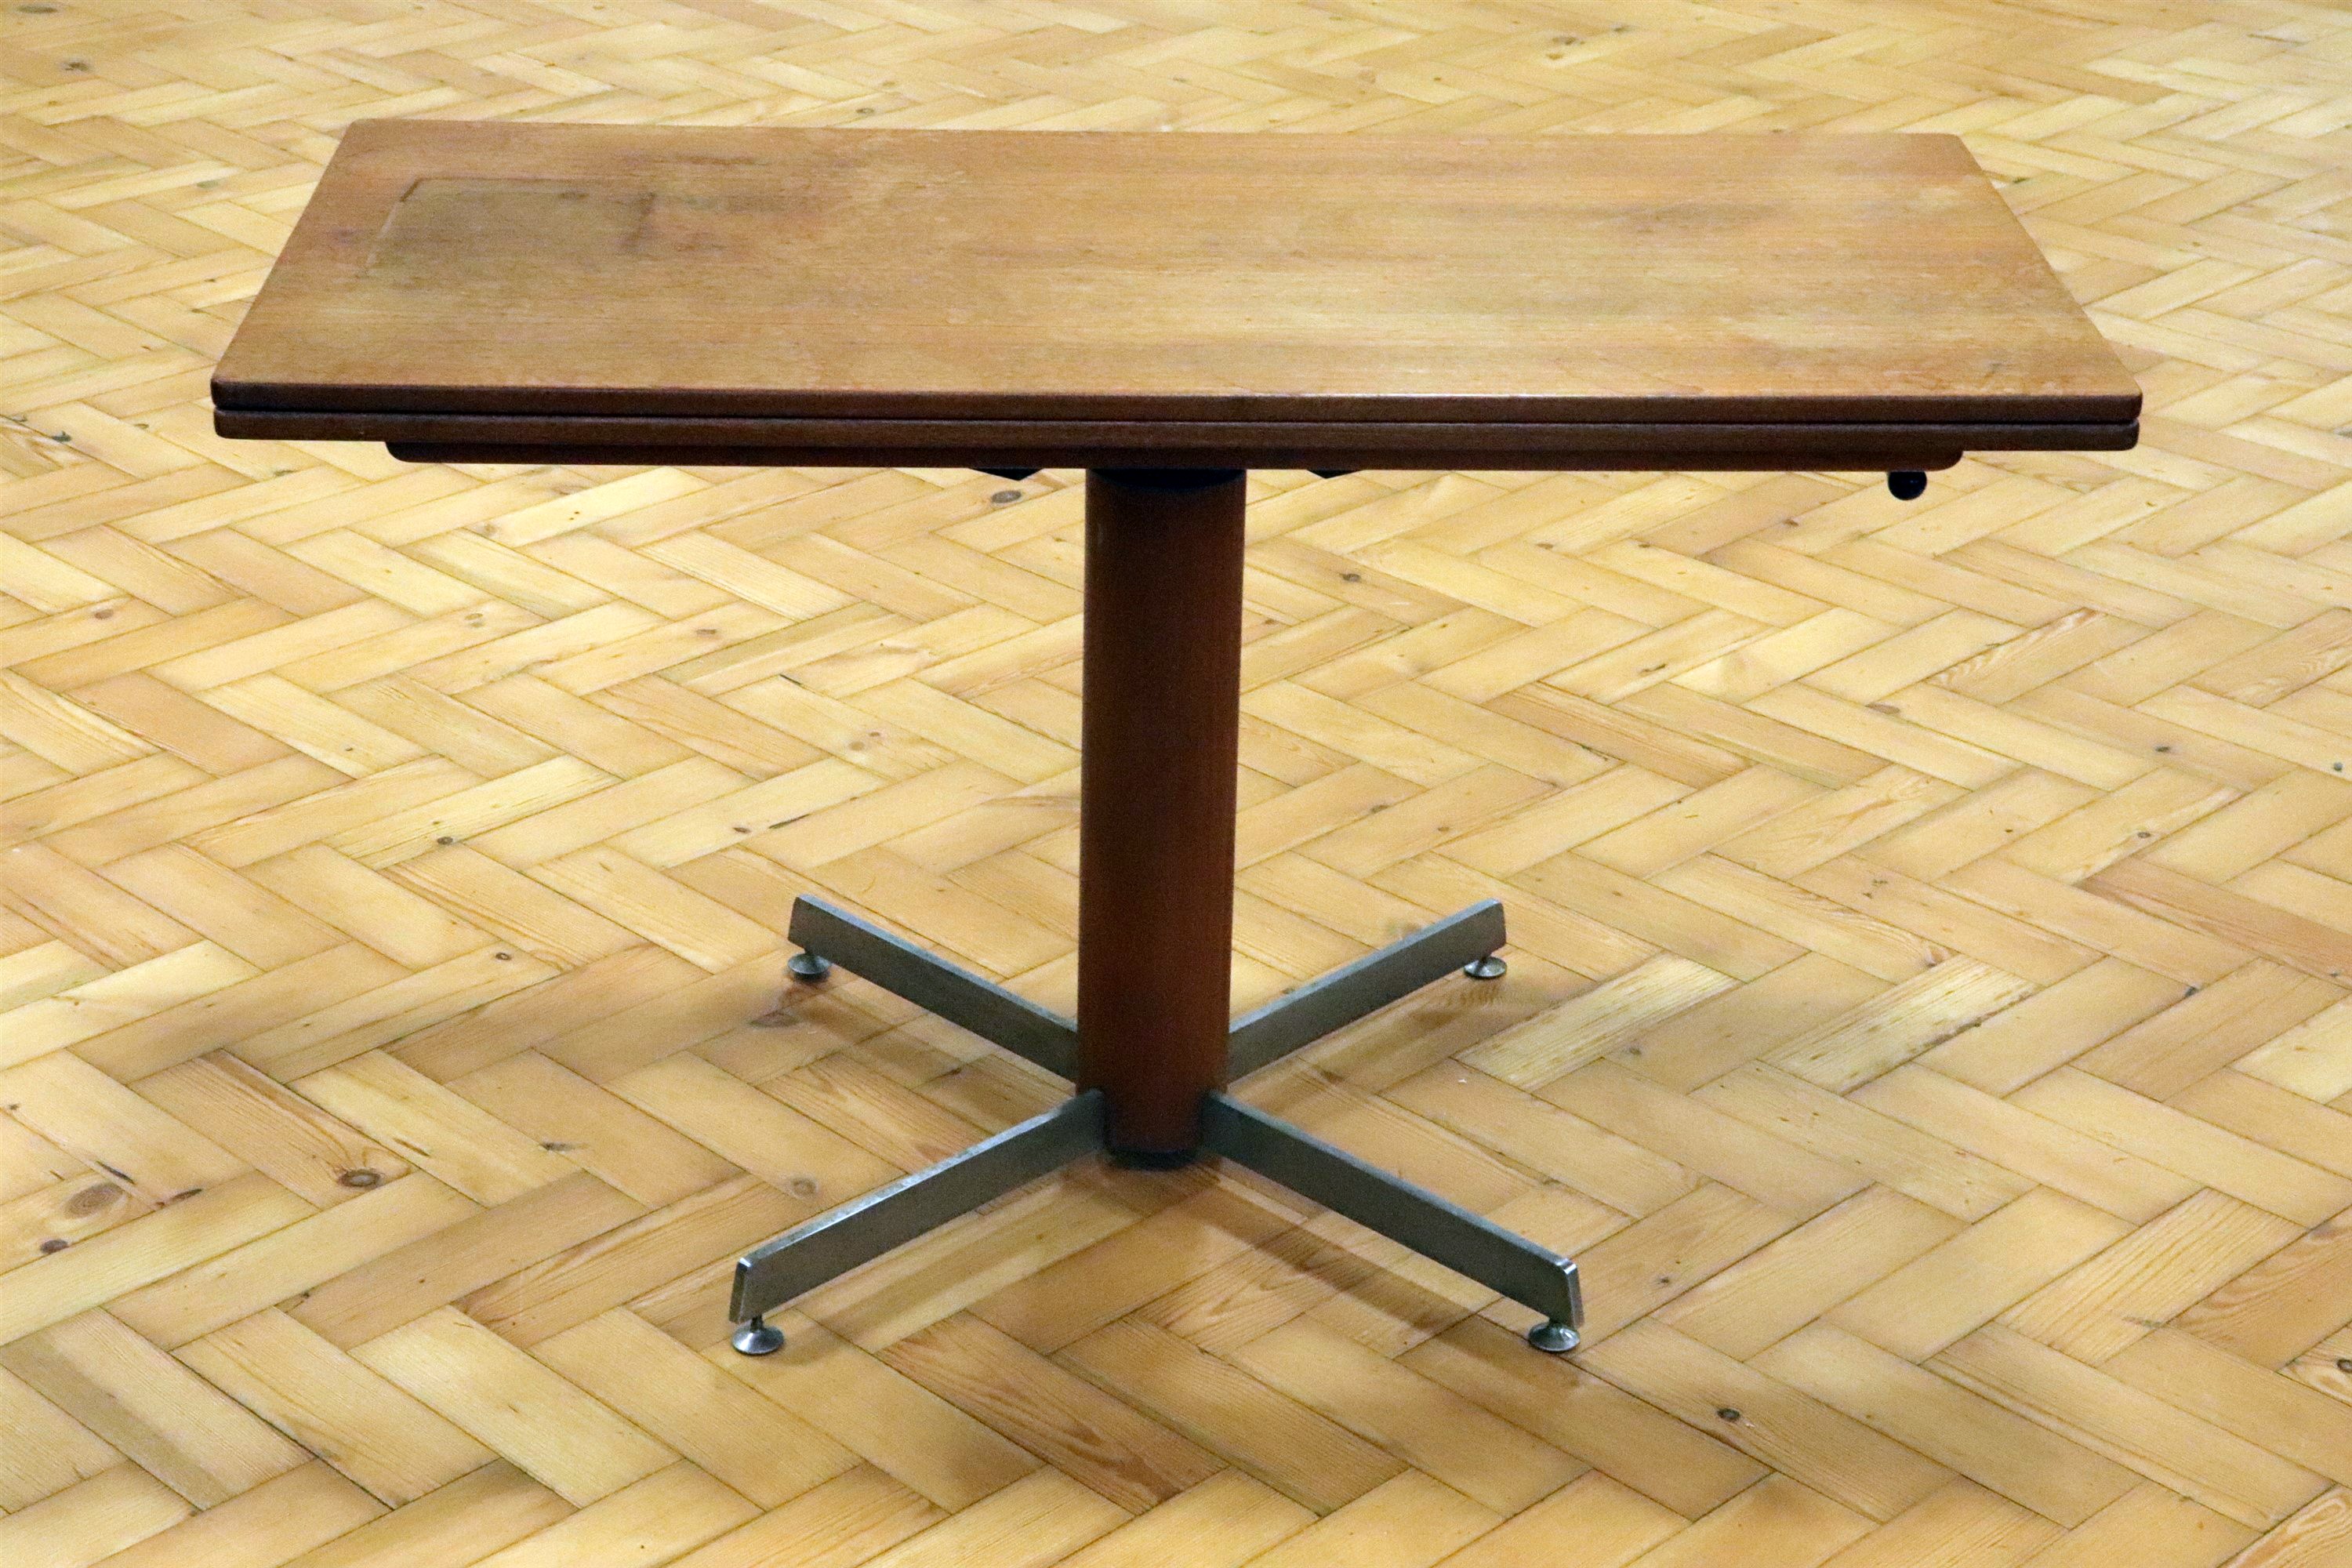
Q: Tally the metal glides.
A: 4